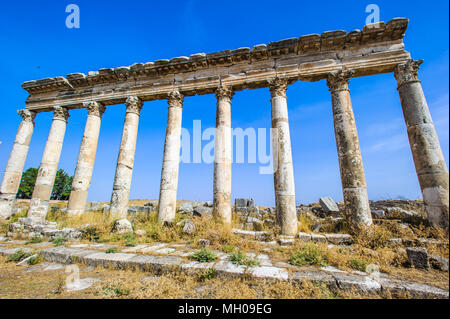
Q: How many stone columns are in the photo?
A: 9